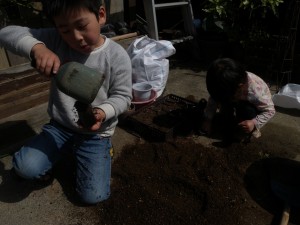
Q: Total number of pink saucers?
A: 1